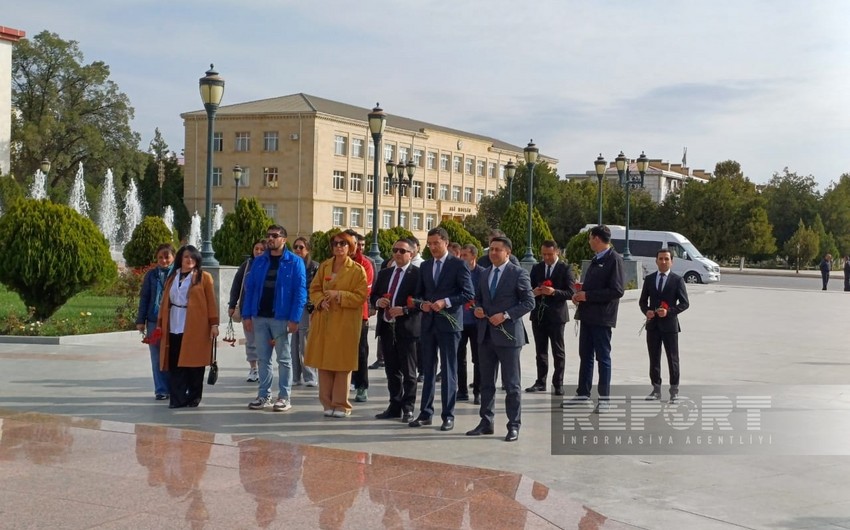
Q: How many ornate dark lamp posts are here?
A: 9